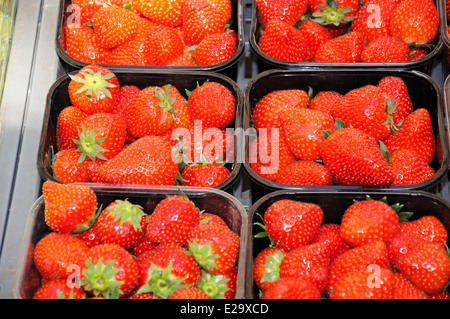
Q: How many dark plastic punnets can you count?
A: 6